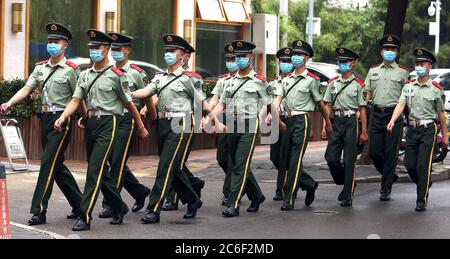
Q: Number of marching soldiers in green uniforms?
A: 12